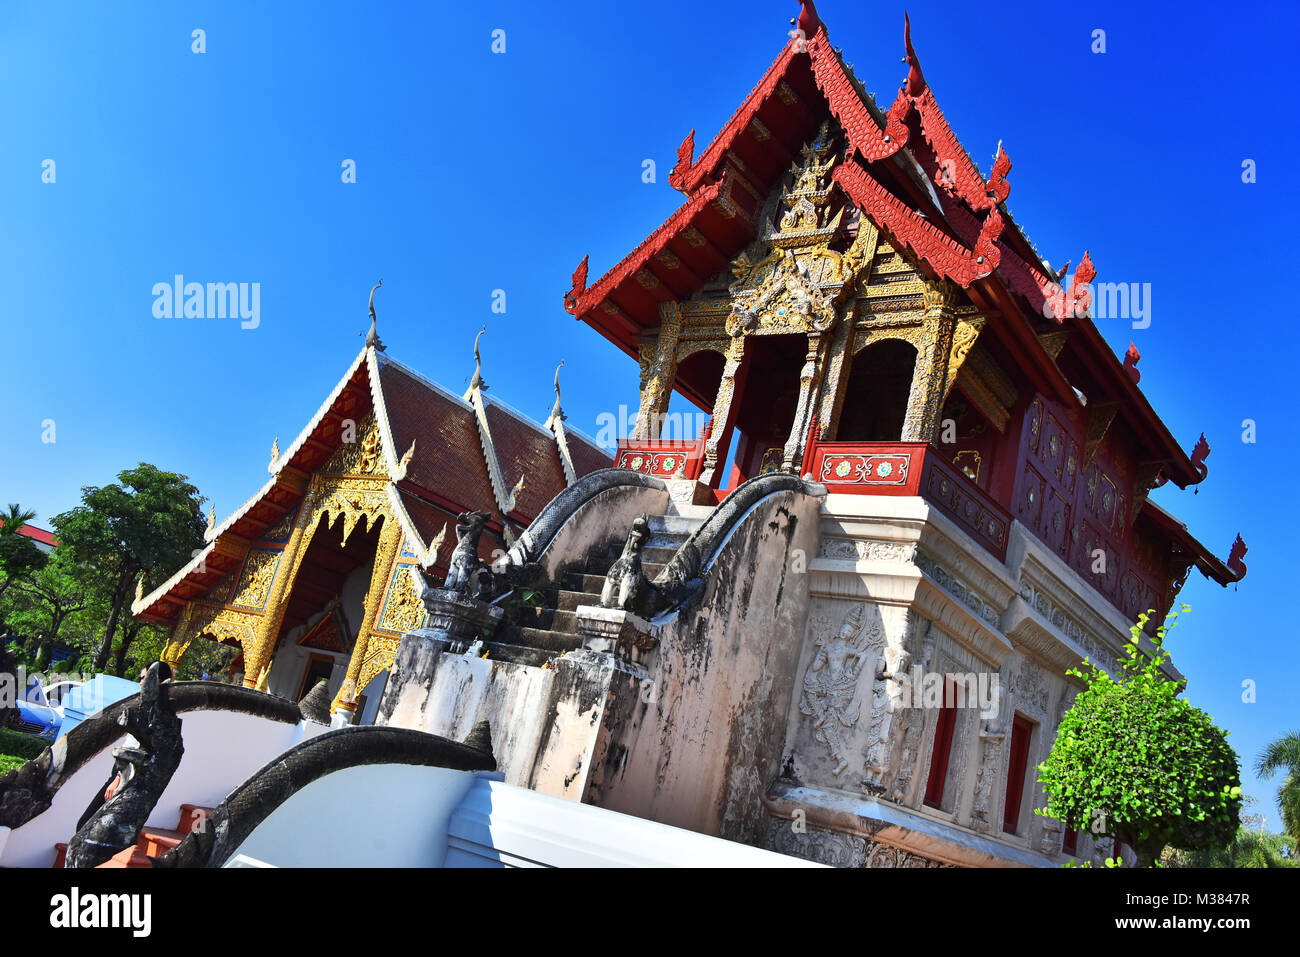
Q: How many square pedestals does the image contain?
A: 2